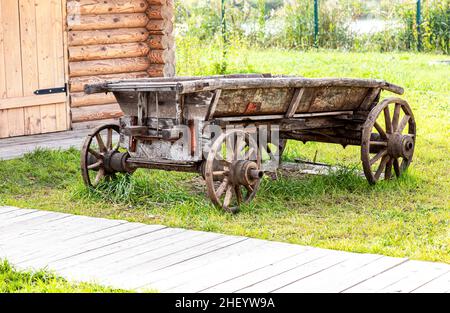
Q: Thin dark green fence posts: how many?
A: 3